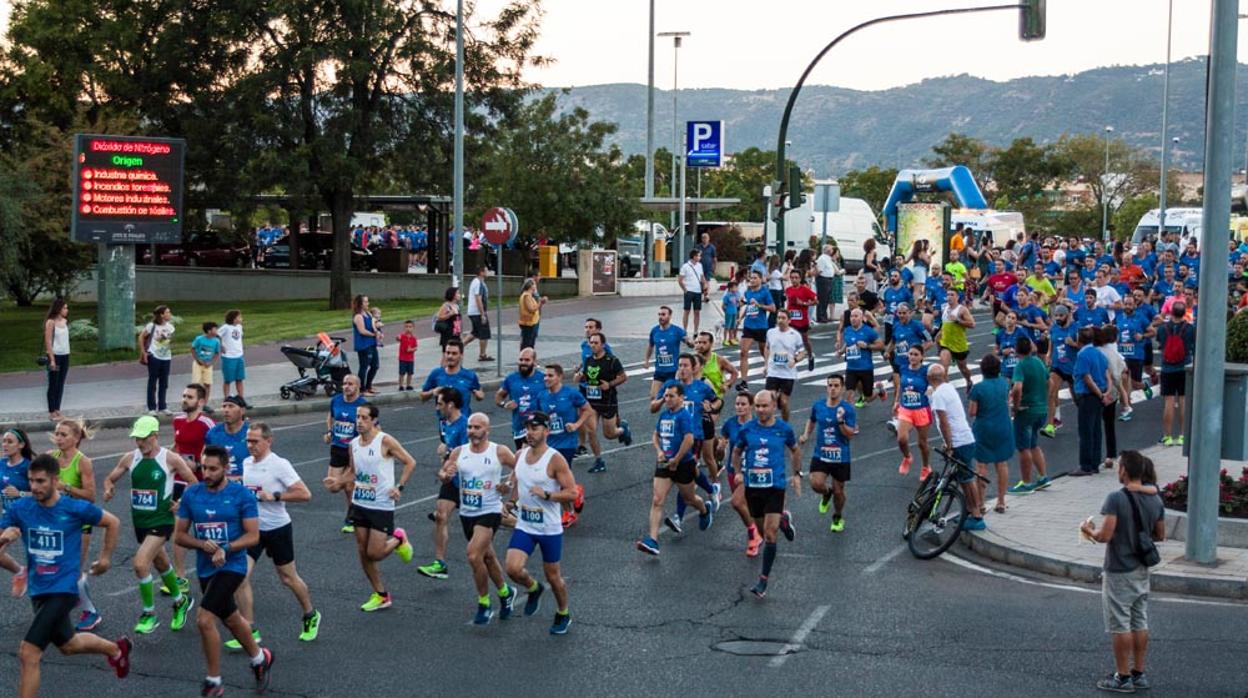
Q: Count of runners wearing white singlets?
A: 3